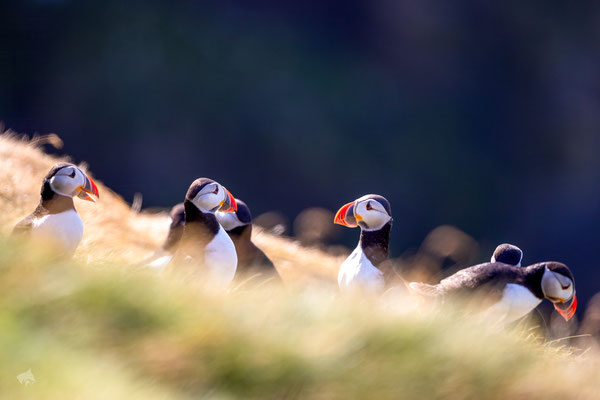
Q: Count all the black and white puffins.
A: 7